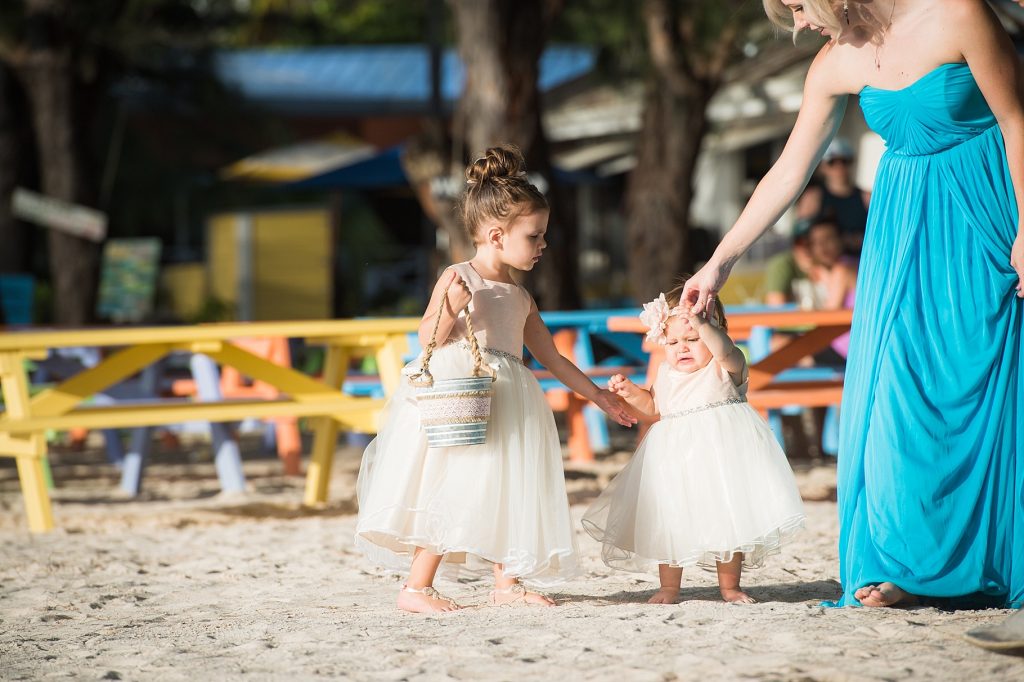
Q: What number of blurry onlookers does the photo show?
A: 3